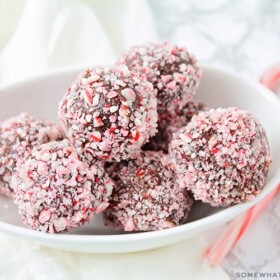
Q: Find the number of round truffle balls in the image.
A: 7